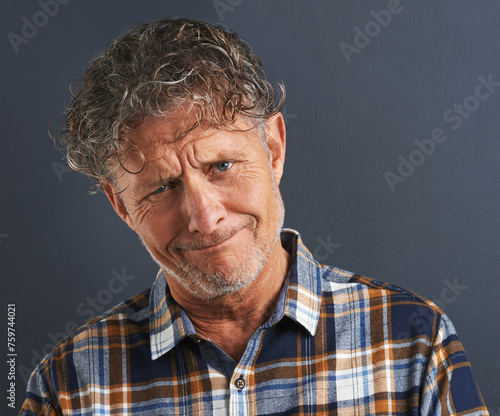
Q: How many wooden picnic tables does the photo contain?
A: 0